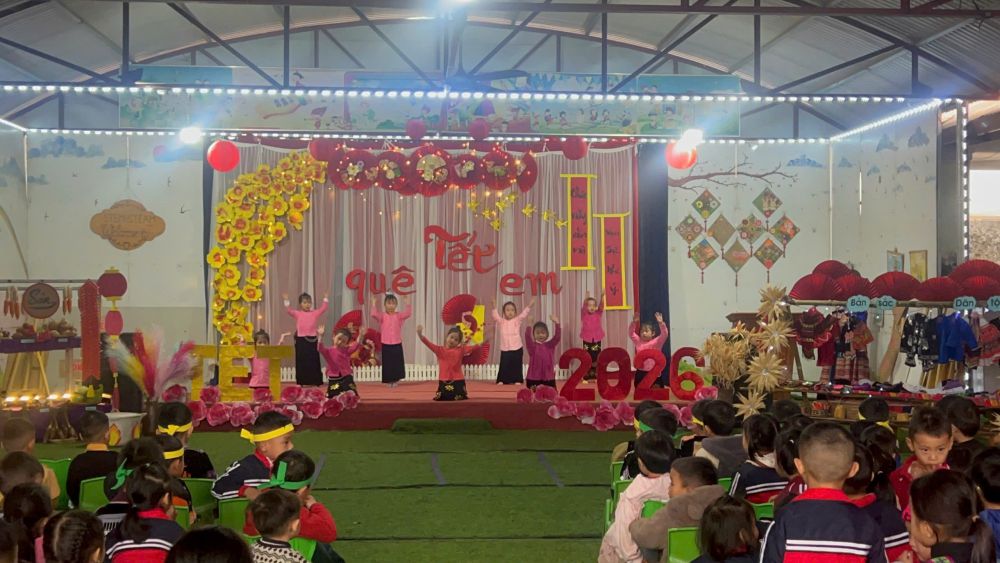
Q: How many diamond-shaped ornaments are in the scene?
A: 9